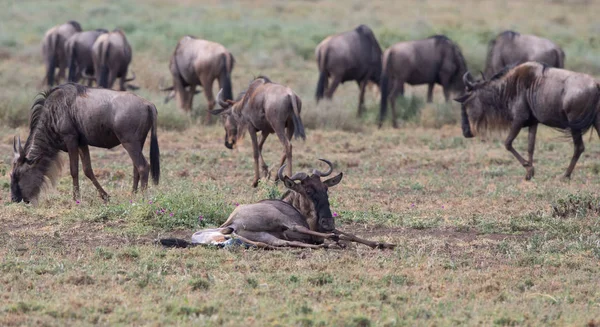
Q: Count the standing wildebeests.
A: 10